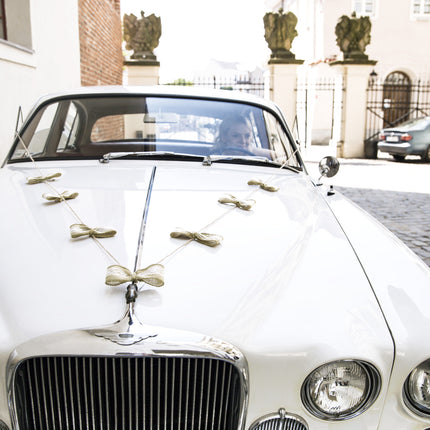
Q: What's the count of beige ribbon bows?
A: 7